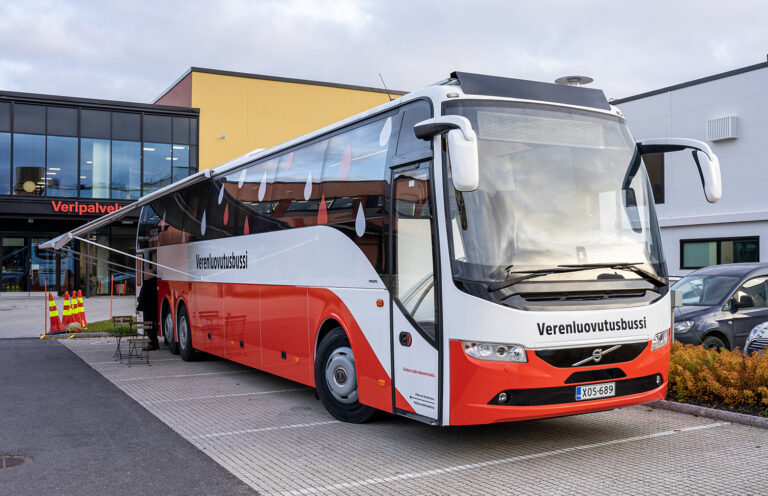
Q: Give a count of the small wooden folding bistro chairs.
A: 2